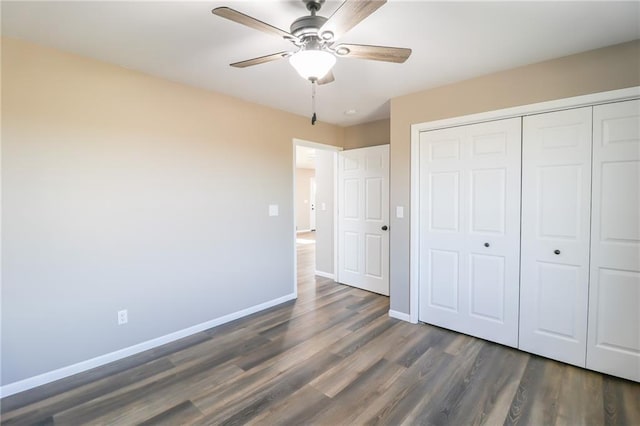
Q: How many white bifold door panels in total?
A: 4